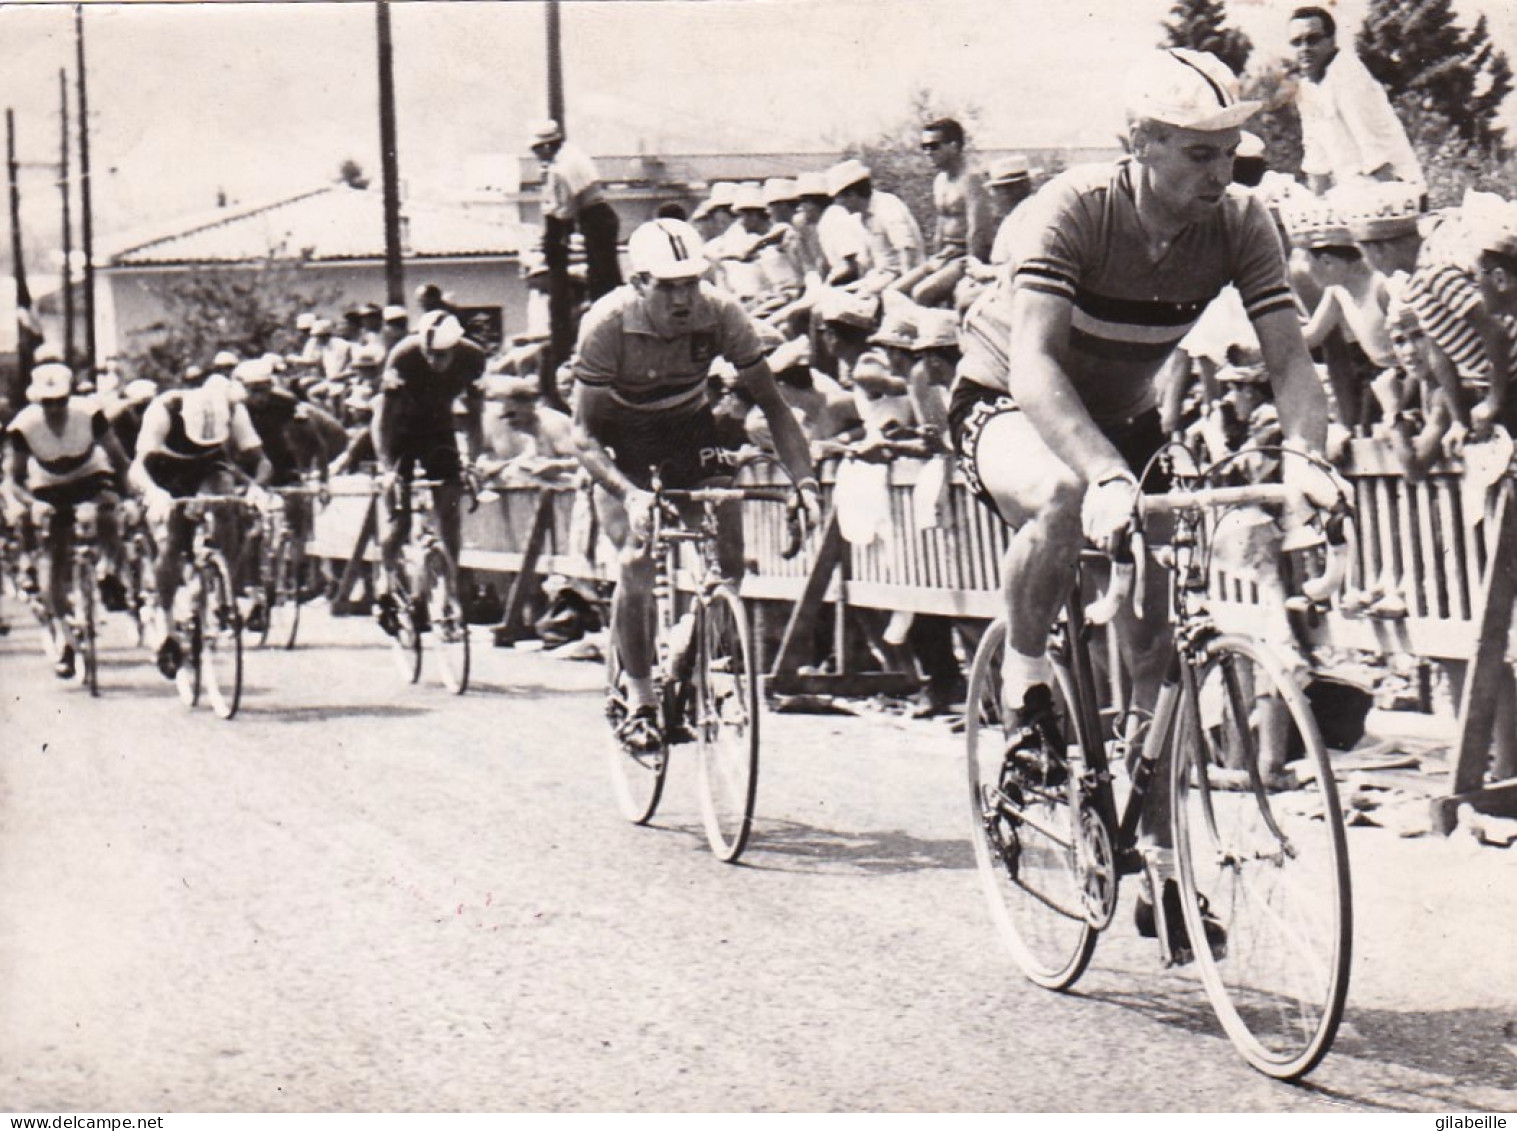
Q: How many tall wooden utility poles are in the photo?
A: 5